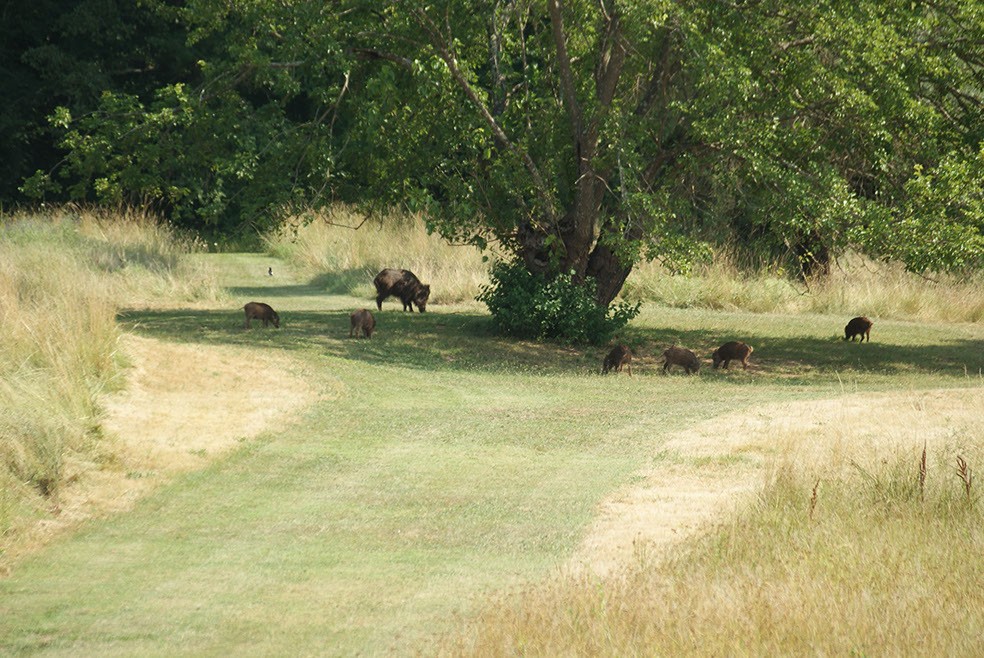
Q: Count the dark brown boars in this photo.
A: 7